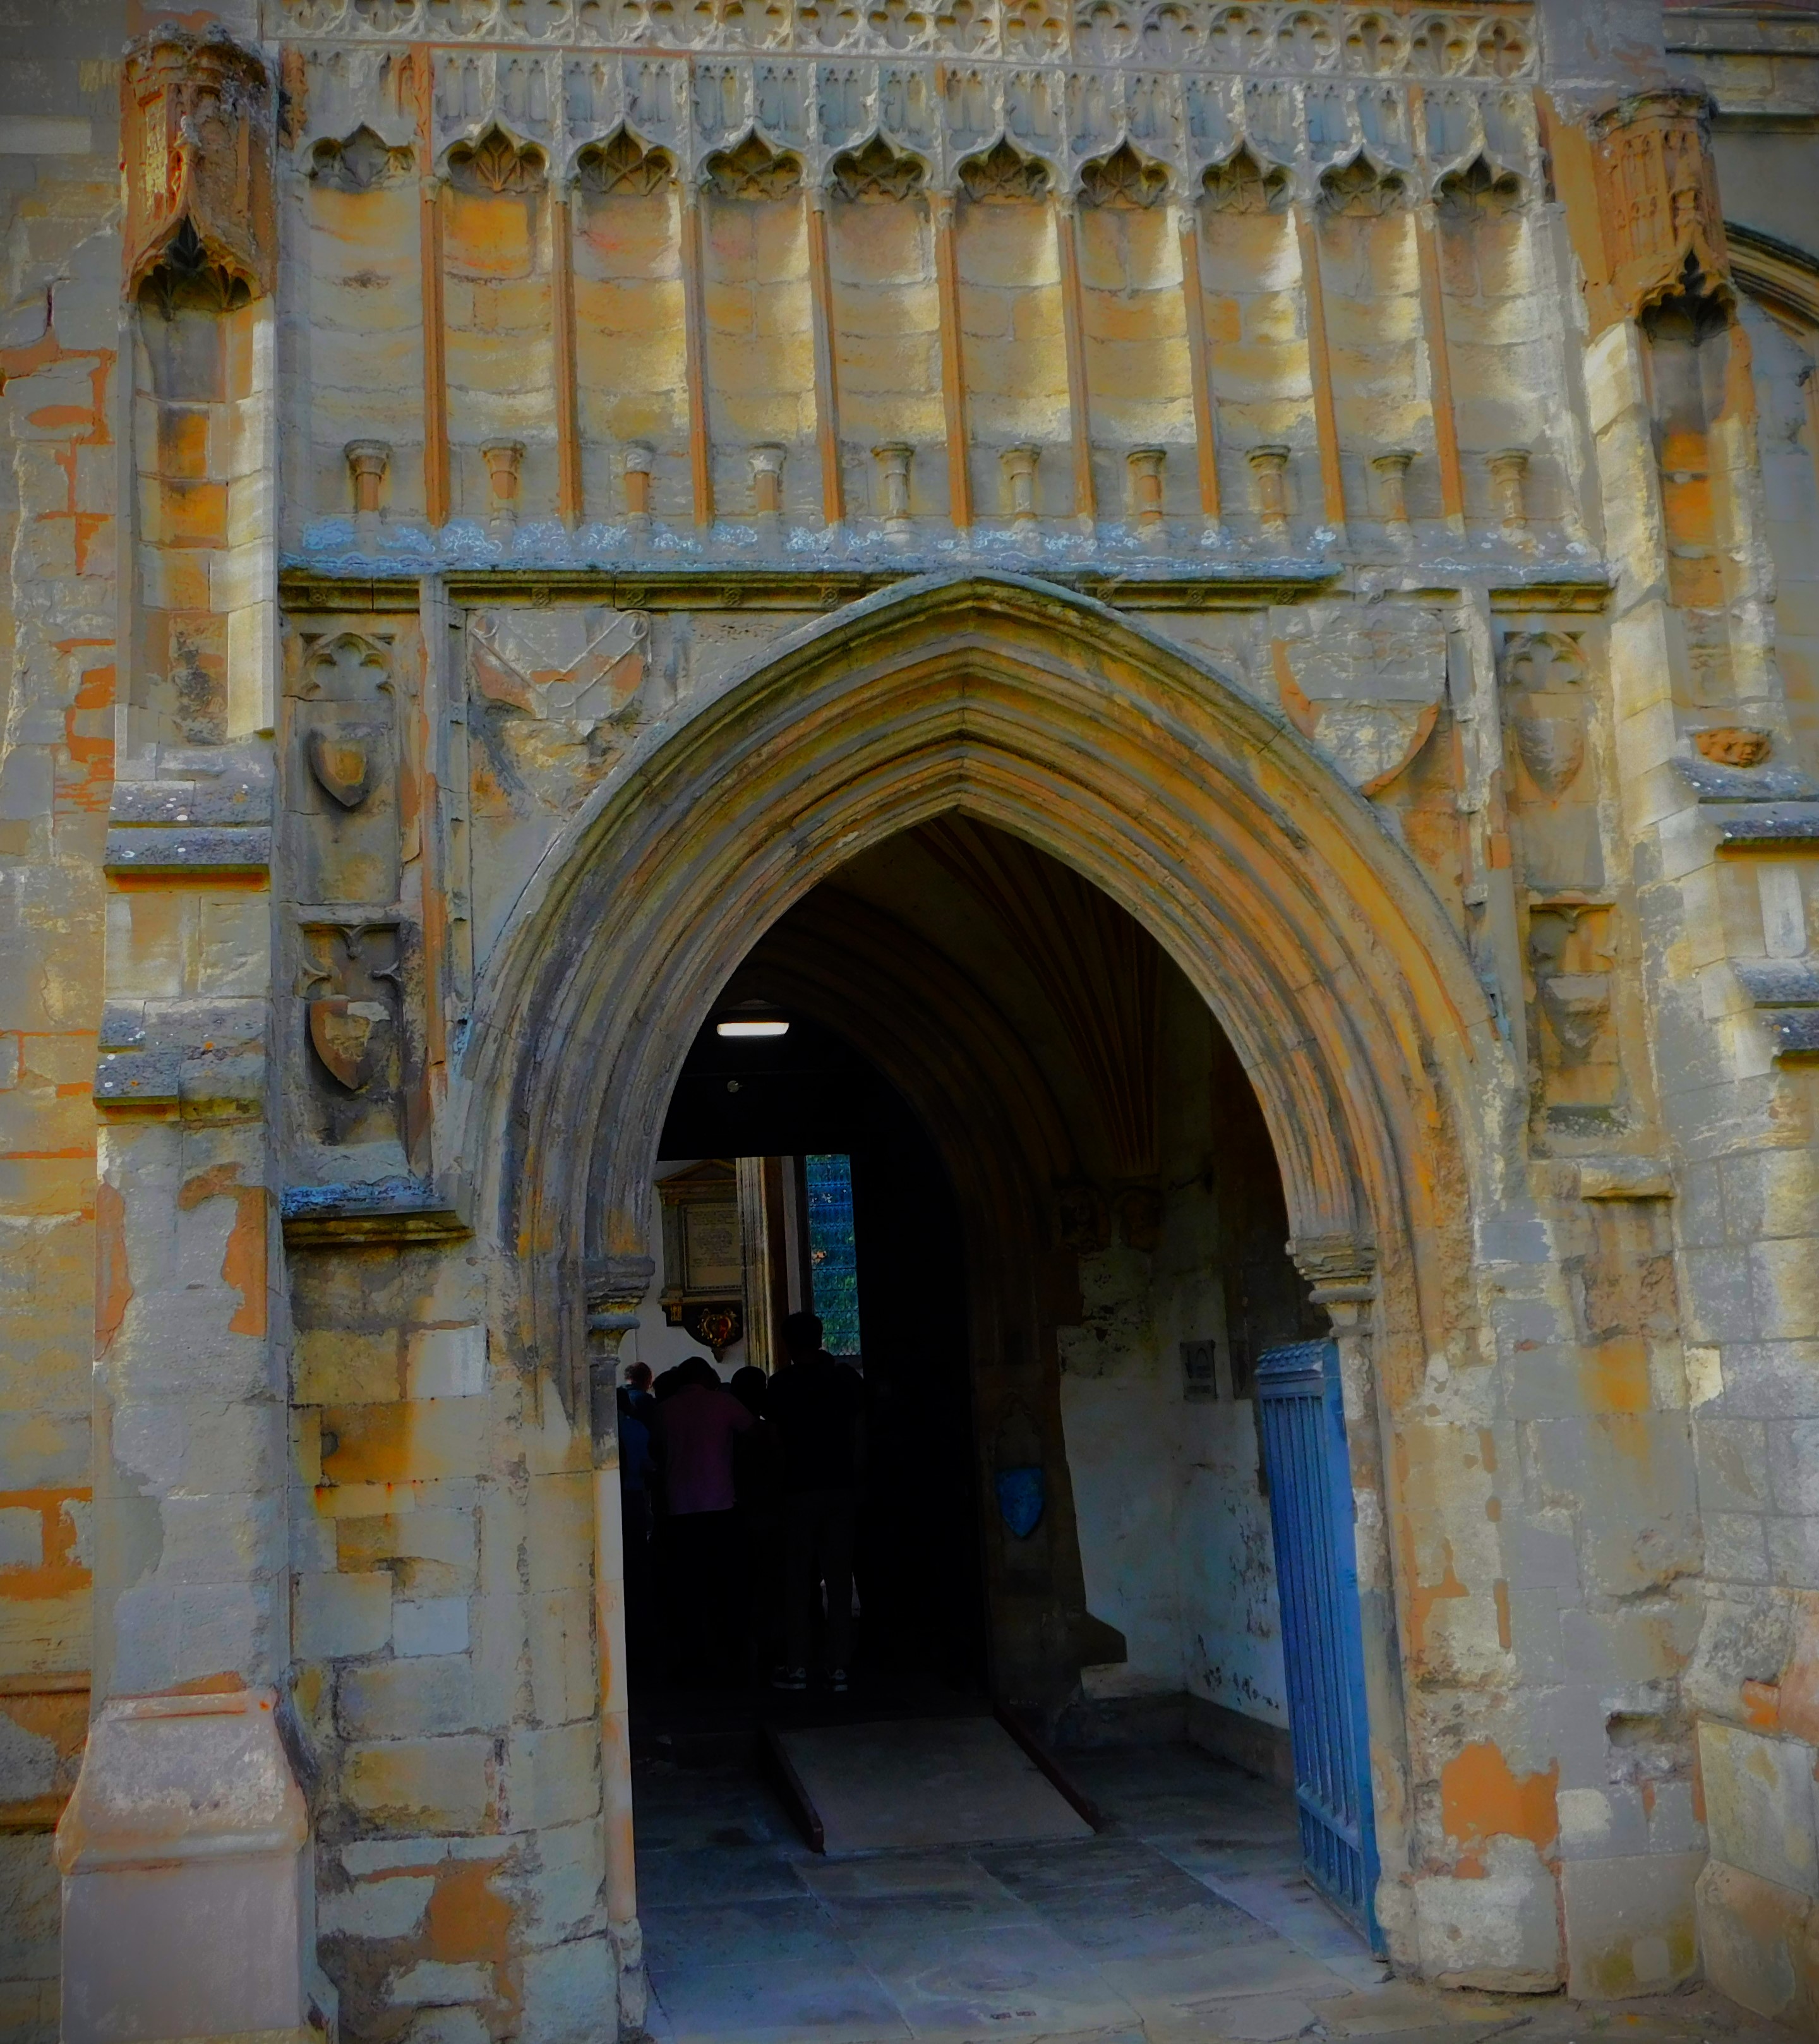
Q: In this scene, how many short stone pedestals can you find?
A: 10